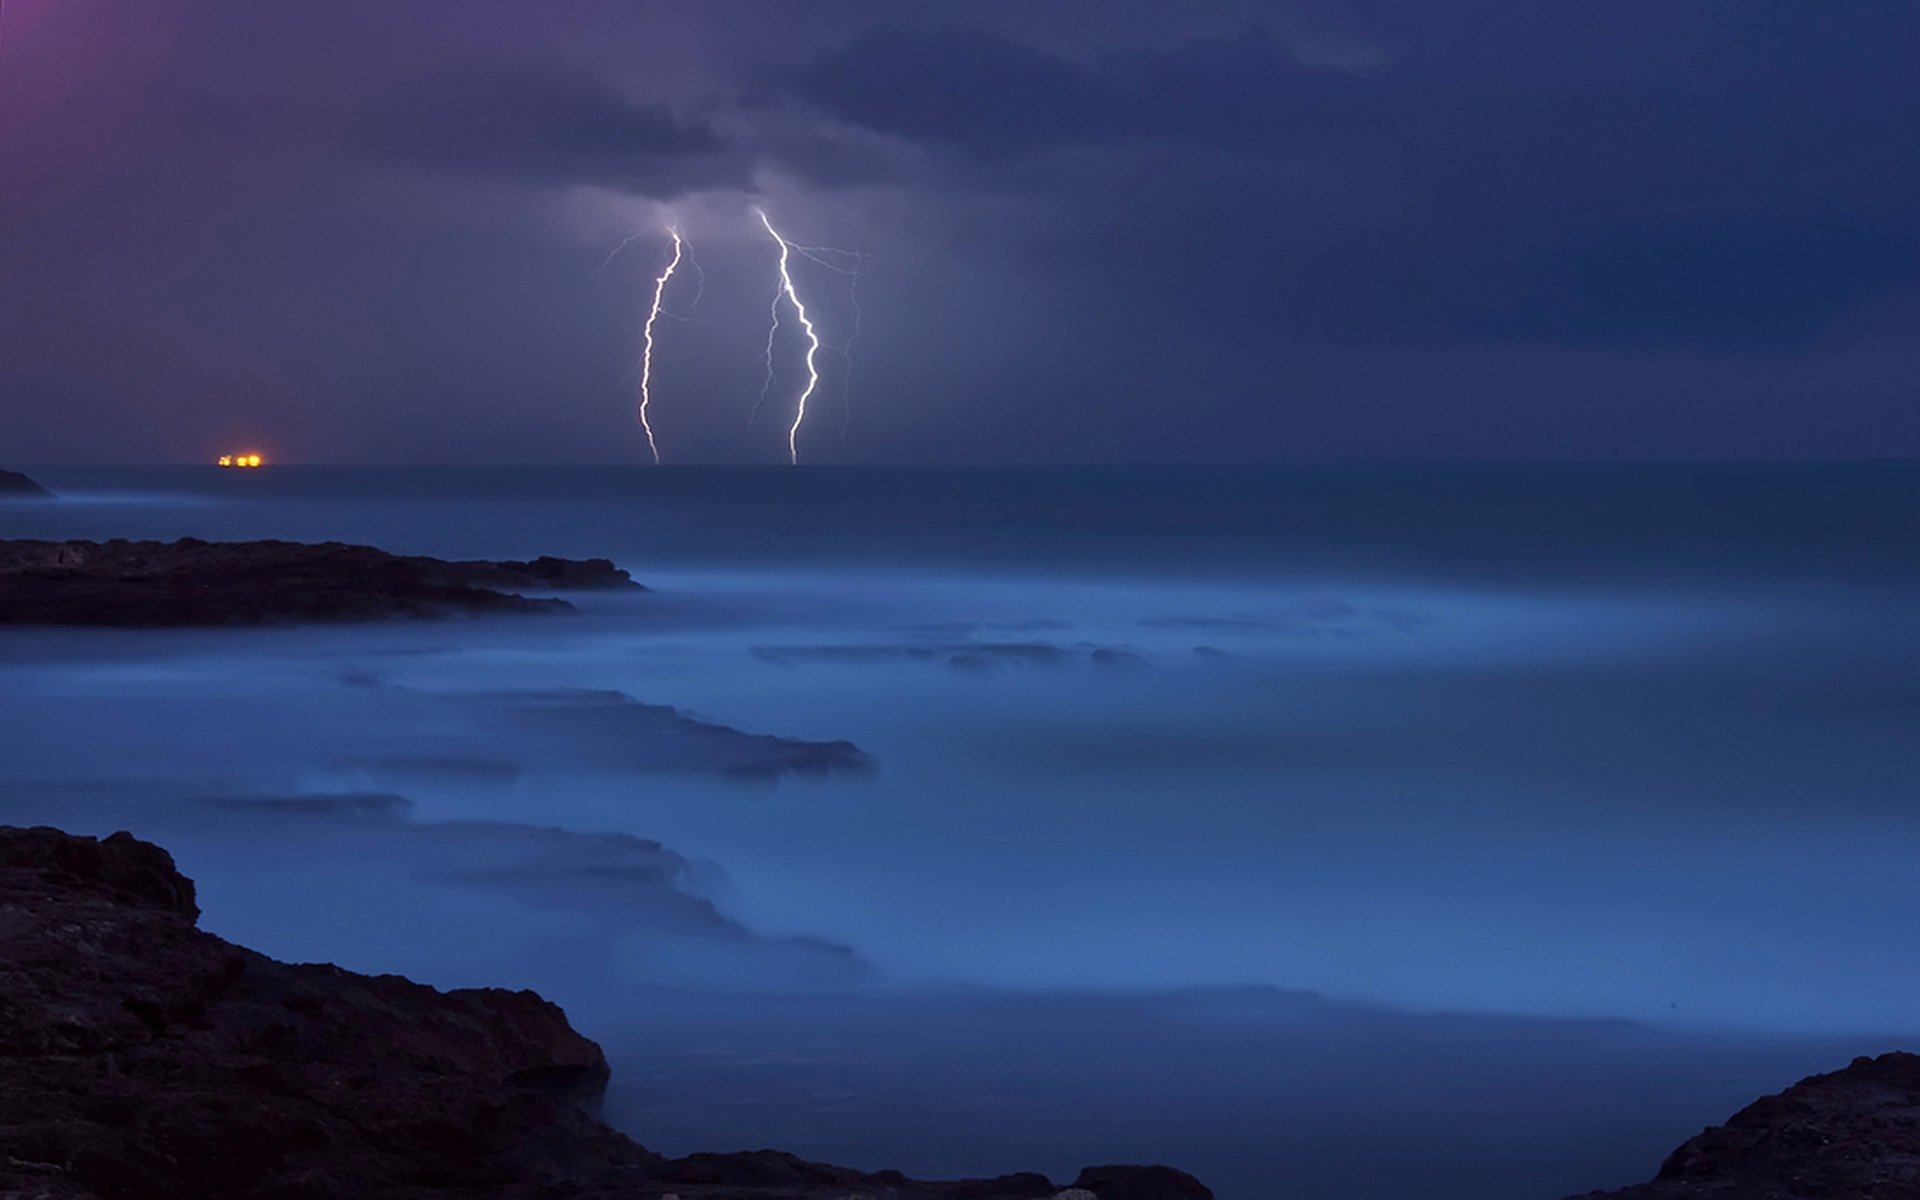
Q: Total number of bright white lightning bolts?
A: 2